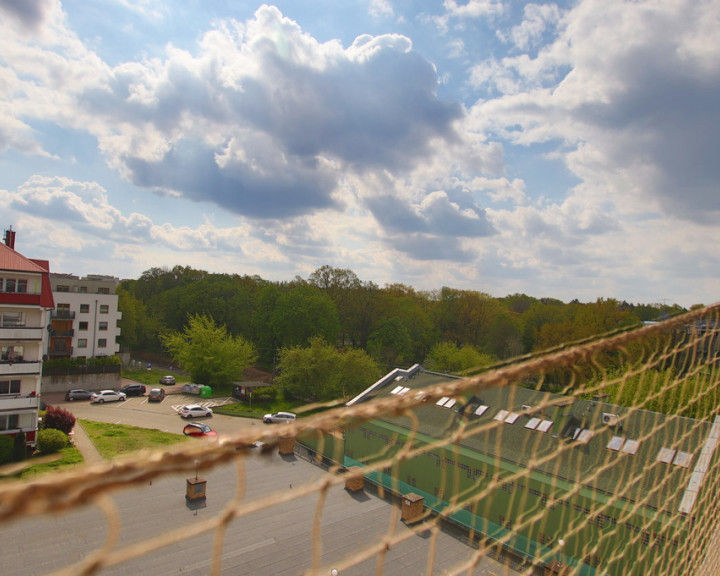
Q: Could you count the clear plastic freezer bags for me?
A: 0